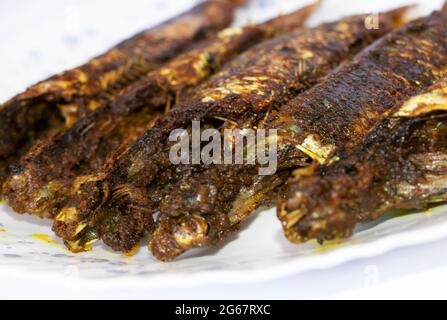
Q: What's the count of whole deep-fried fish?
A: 5